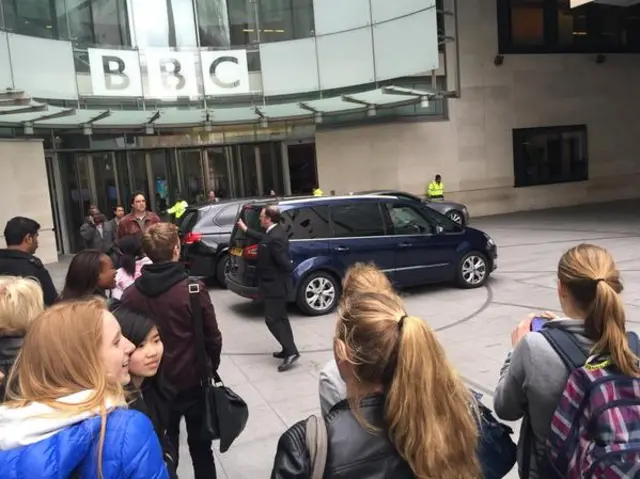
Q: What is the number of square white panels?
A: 3